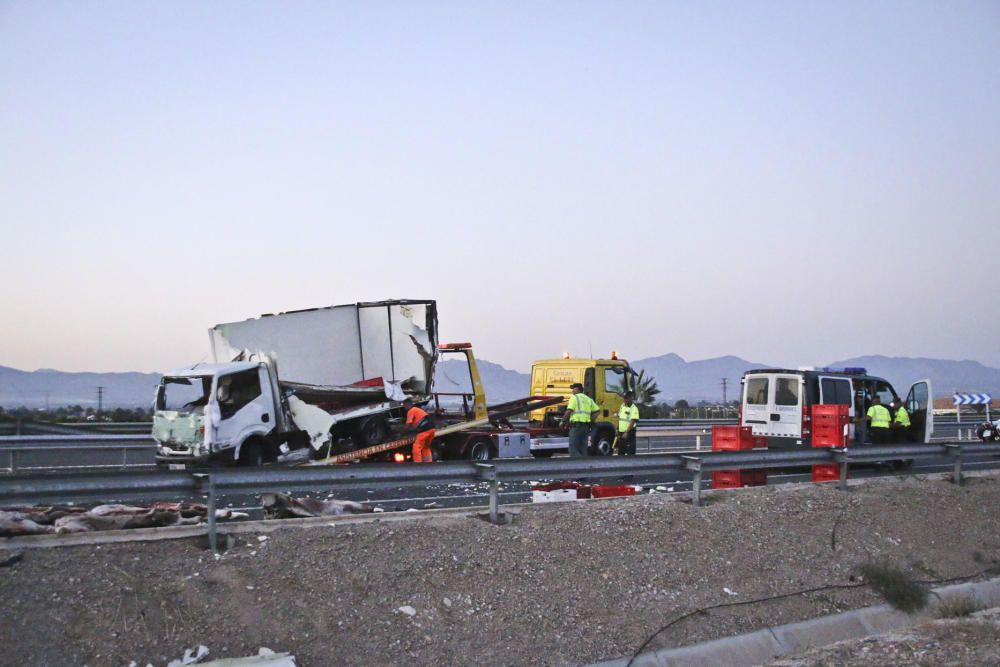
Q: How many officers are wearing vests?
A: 4